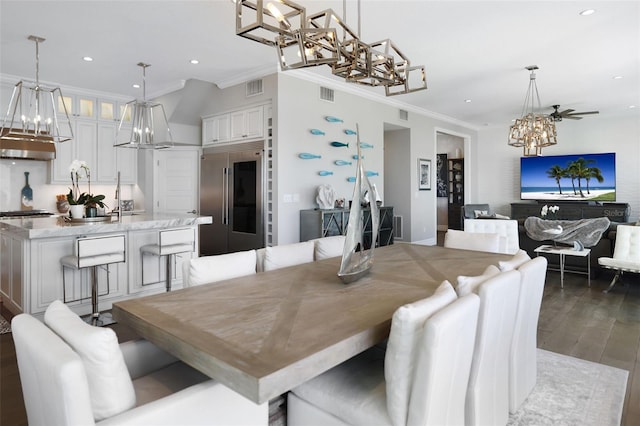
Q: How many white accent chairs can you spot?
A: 2